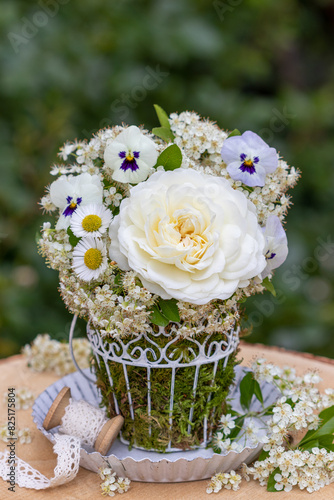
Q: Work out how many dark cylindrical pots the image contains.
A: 0